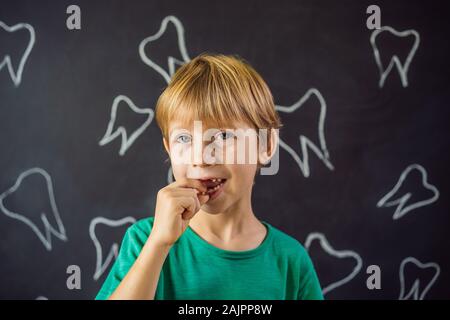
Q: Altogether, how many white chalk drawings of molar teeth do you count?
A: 10